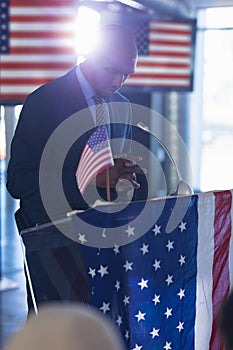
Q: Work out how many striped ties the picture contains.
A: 1